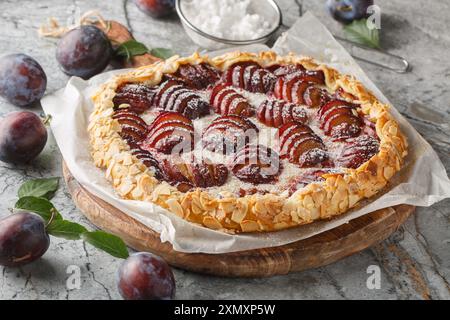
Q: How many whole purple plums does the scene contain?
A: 7